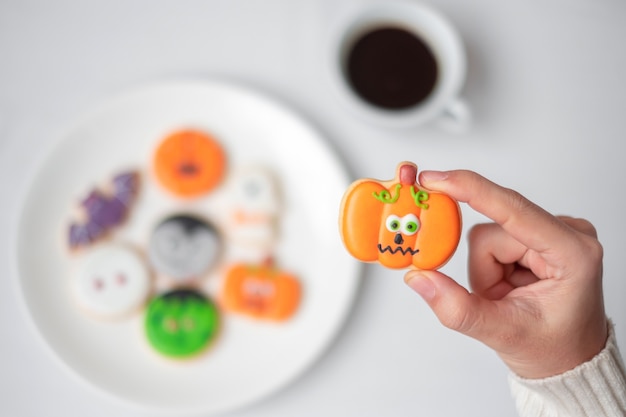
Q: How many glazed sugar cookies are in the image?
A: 8